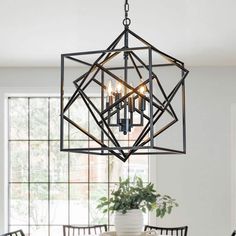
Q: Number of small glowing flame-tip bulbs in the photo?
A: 4